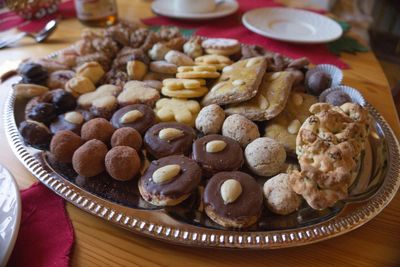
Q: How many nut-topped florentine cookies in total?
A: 6